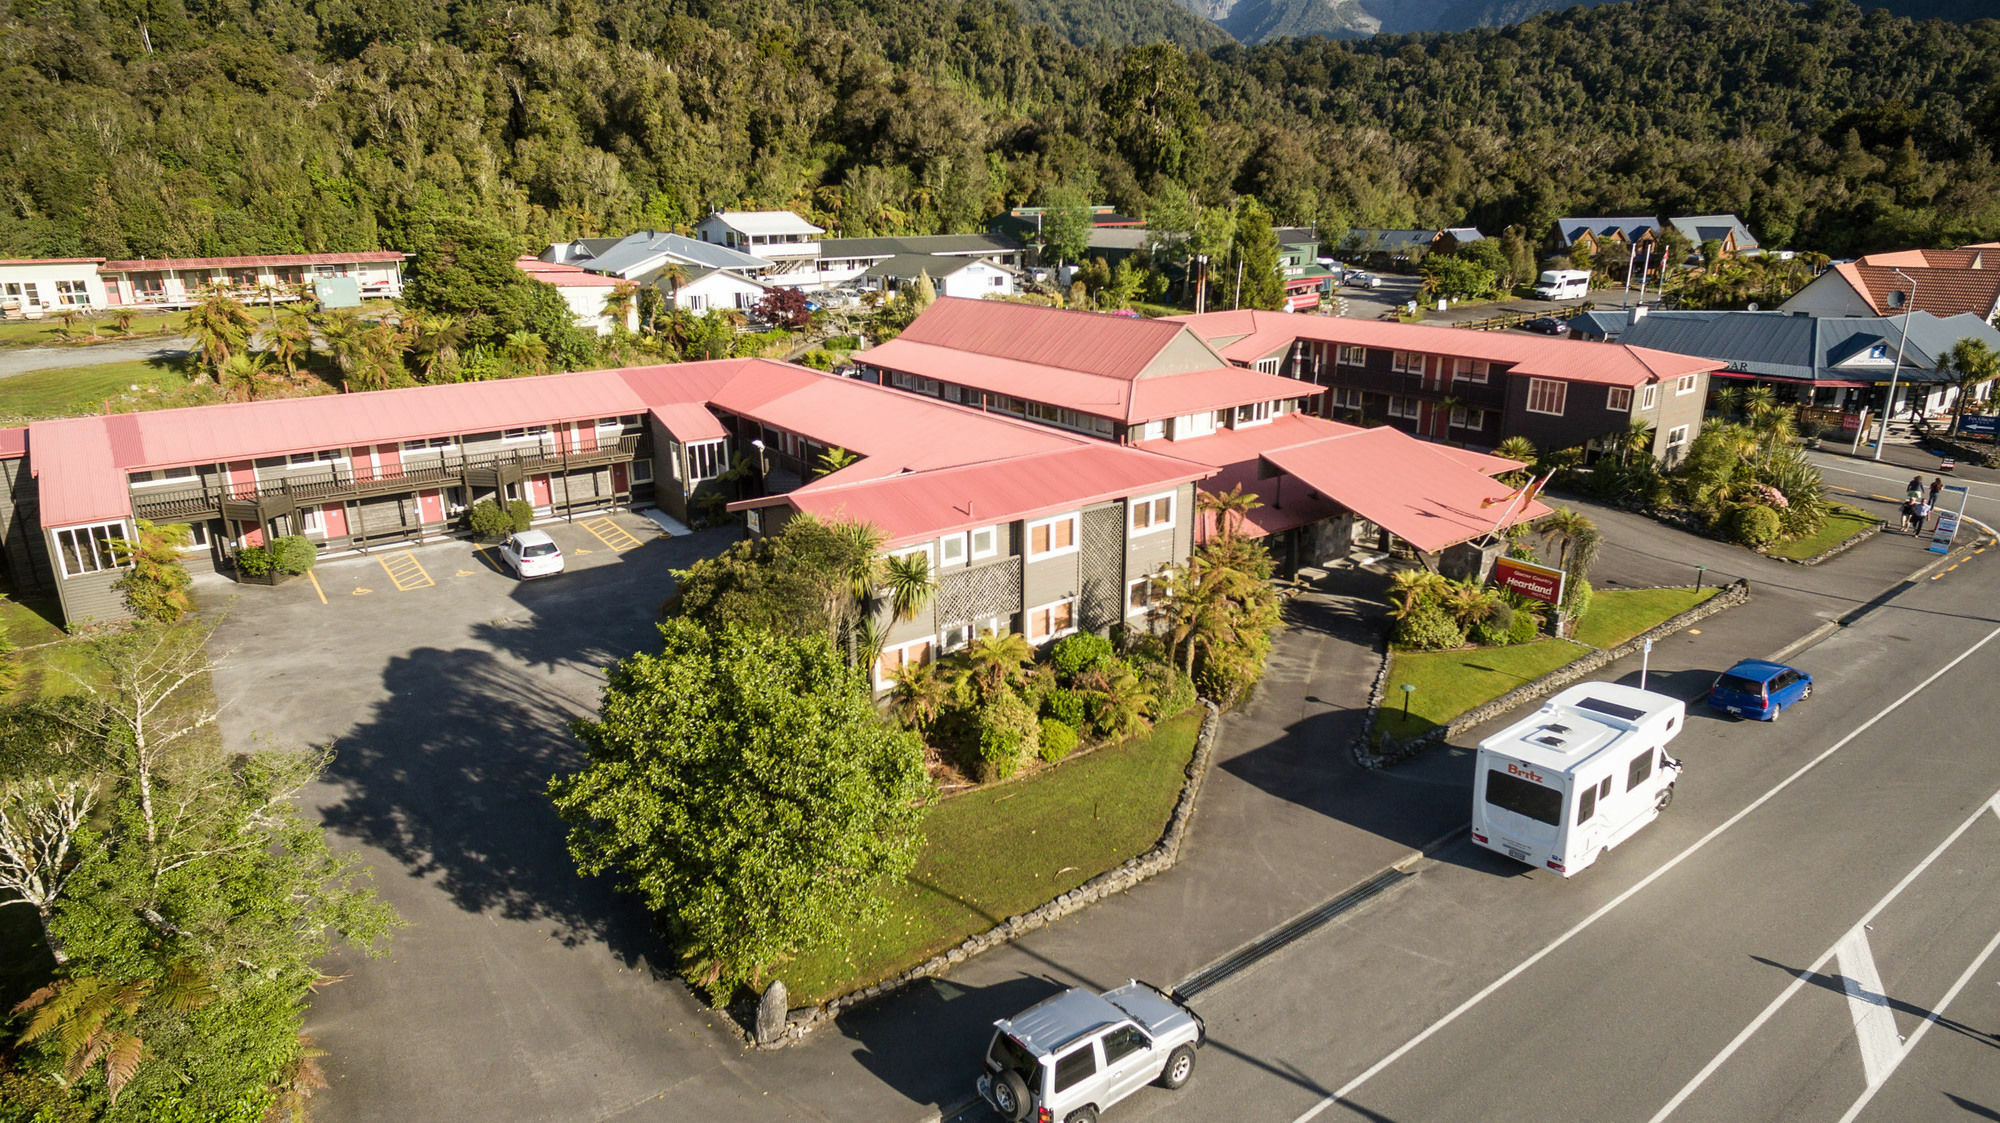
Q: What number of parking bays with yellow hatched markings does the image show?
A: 2